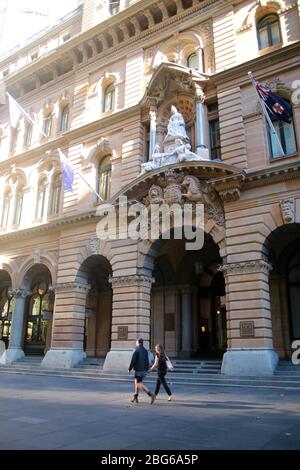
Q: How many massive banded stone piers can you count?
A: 3